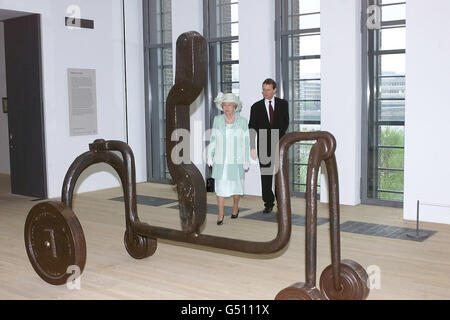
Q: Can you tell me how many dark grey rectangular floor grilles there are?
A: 4